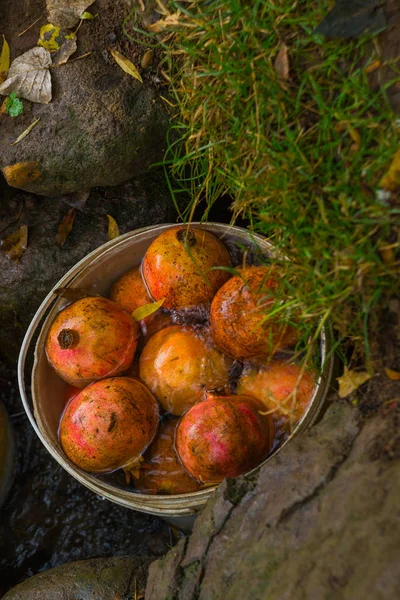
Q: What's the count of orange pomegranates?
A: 9